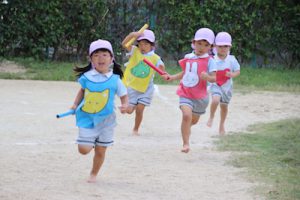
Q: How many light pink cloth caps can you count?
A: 4